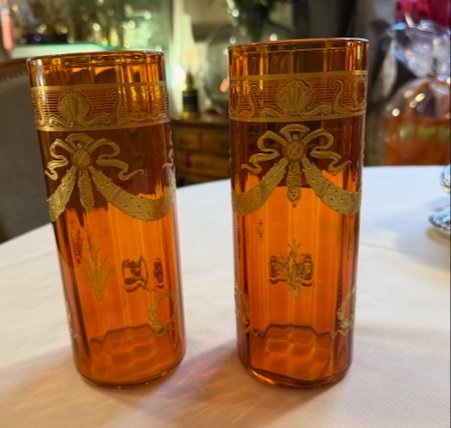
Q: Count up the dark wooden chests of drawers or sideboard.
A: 1